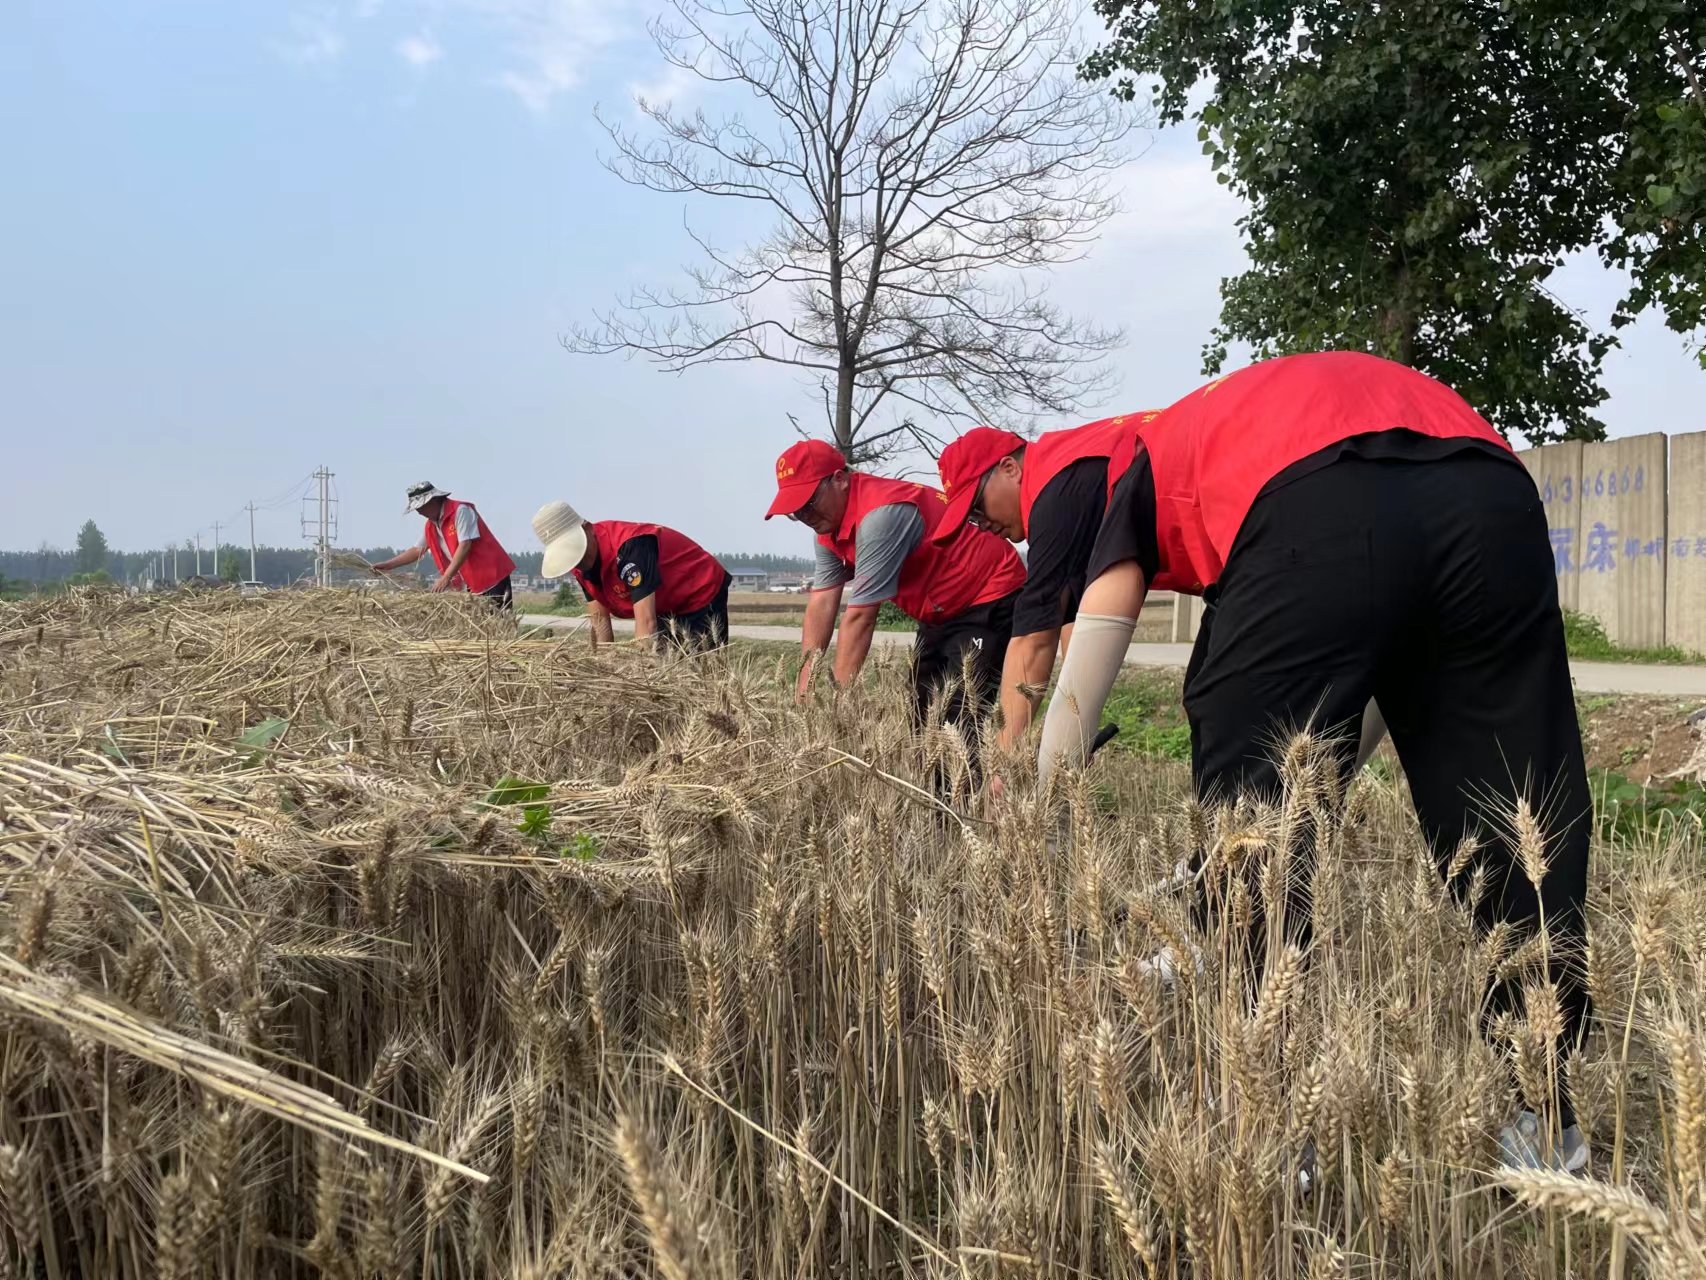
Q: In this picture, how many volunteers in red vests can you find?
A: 5